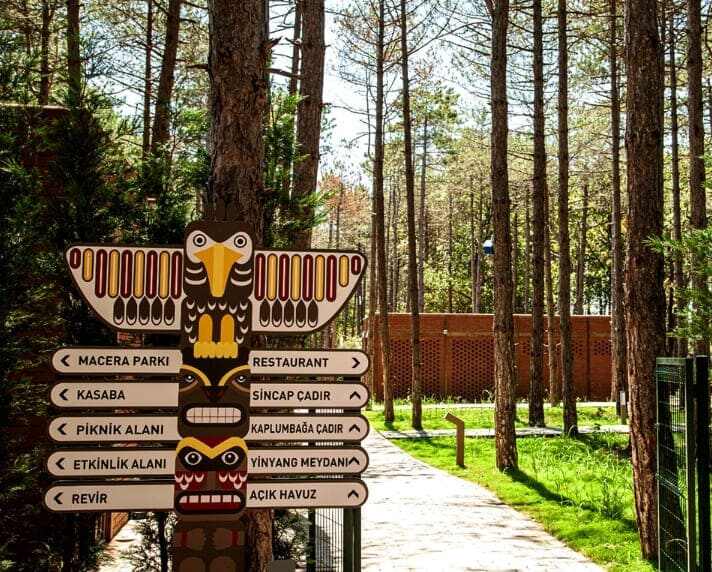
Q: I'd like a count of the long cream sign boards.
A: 10